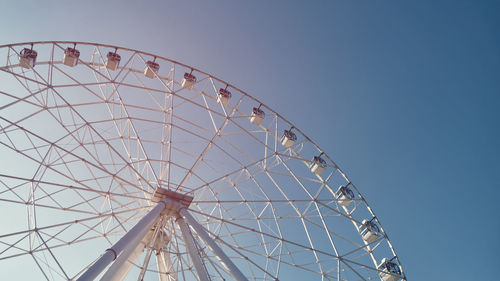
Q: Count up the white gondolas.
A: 12